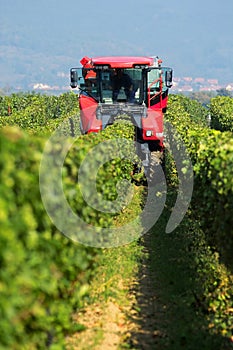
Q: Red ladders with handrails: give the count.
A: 1